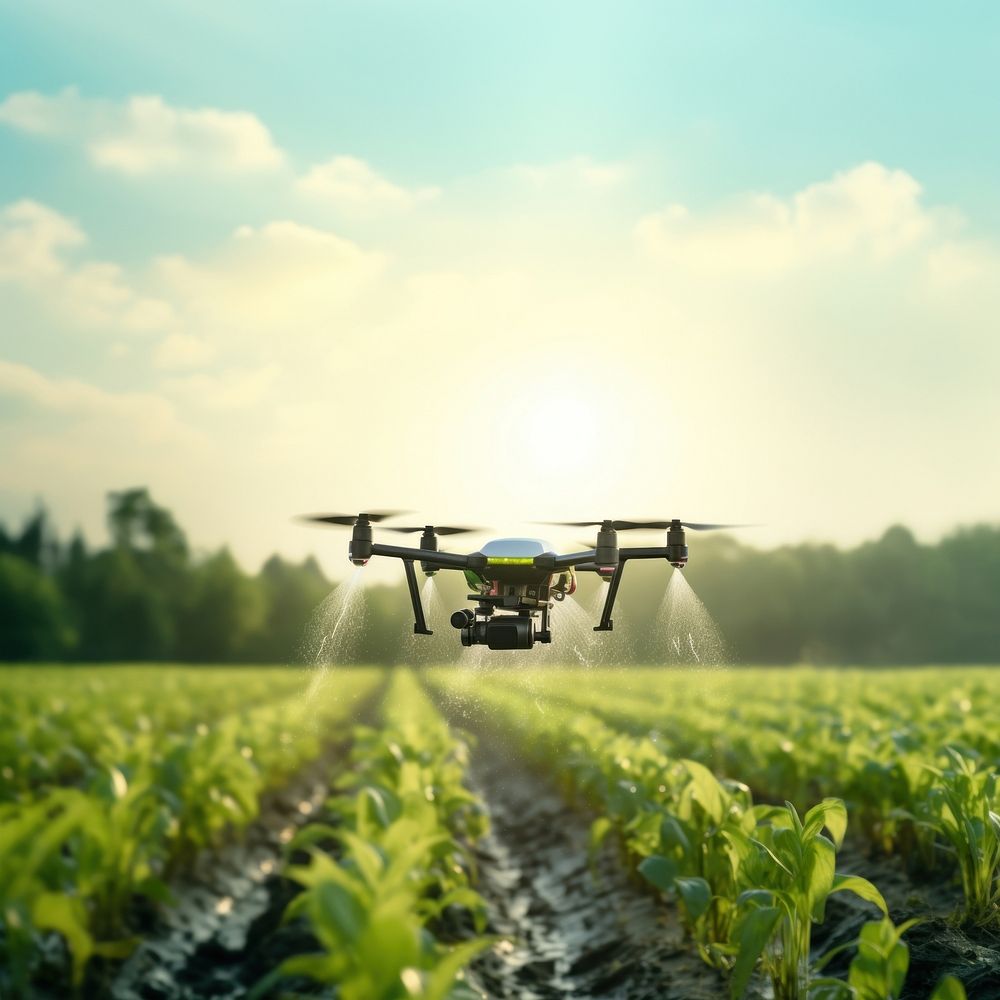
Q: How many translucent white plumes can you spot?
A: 5